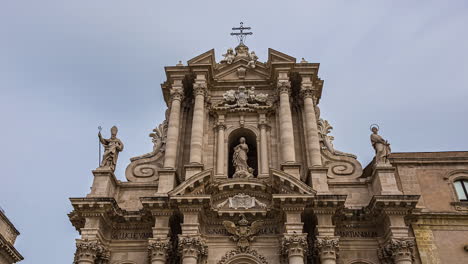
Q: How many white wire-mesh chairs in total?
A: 0